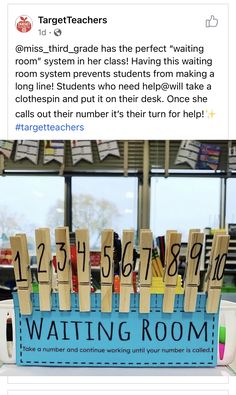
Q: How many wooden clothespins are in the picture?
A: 10